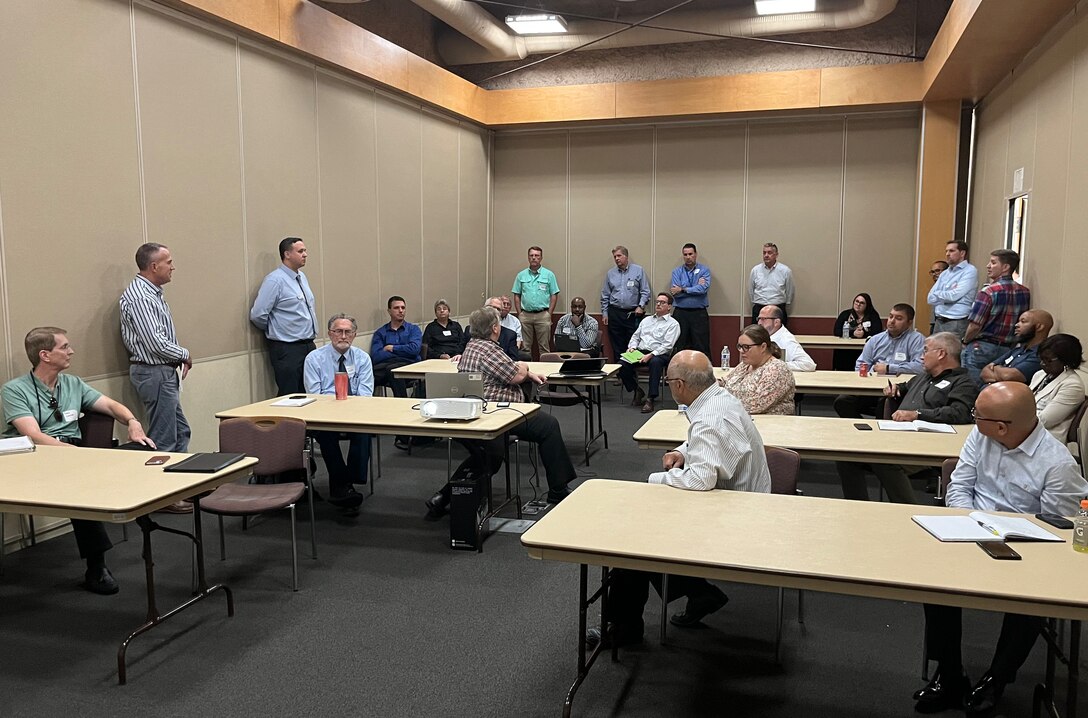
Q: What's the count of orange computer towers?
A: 0